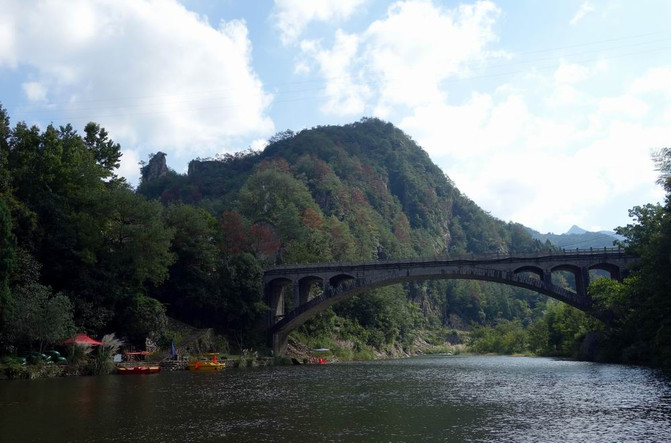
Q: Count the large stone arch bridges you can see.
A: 1